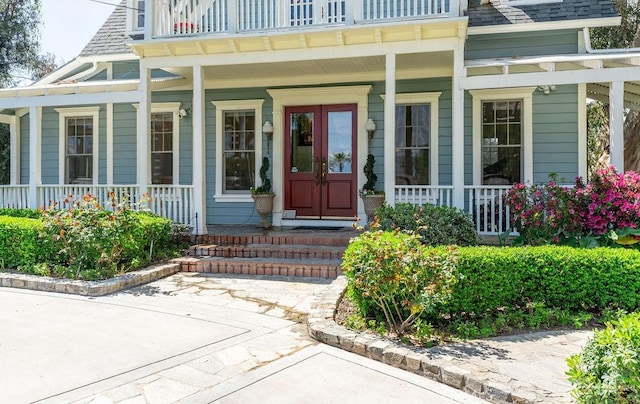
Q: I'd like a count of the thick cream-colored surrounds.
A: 6